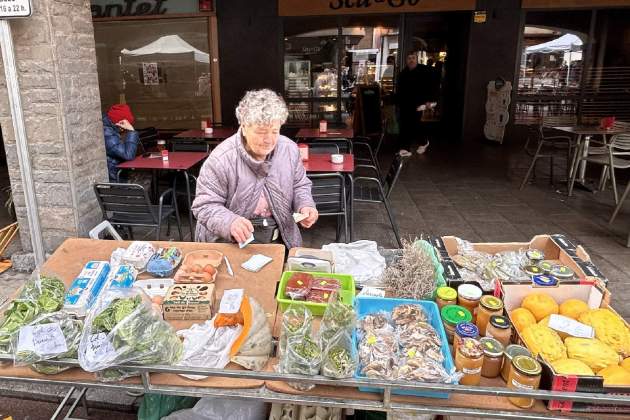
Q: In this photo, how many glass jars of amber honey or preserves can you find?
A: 10